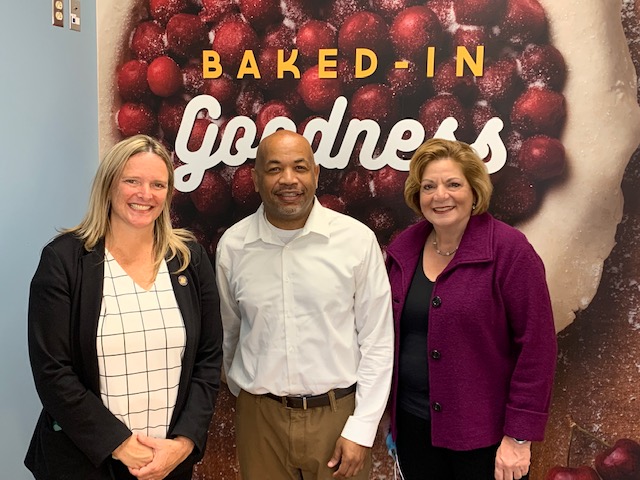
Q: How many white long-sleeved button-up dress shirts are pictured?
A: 1